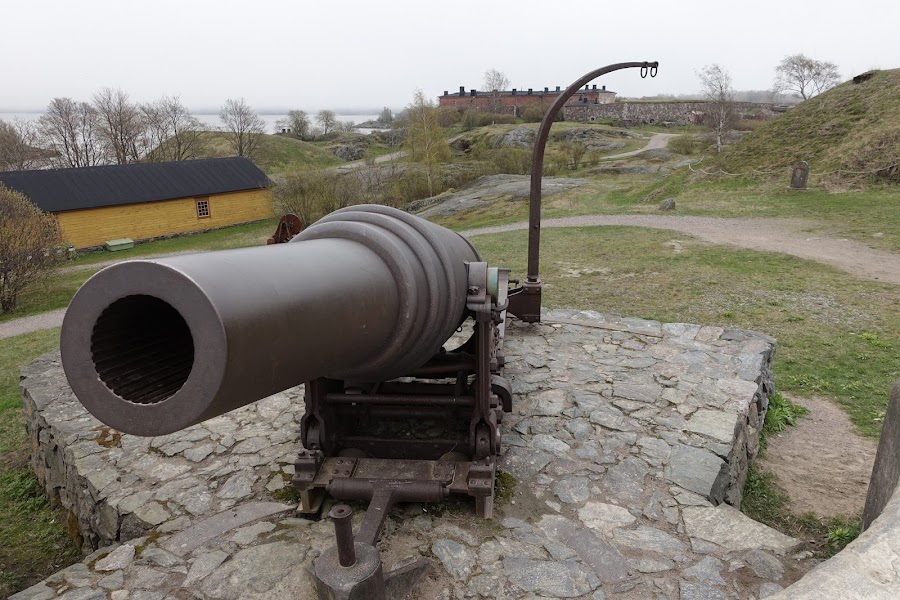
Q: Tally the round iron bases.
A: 1